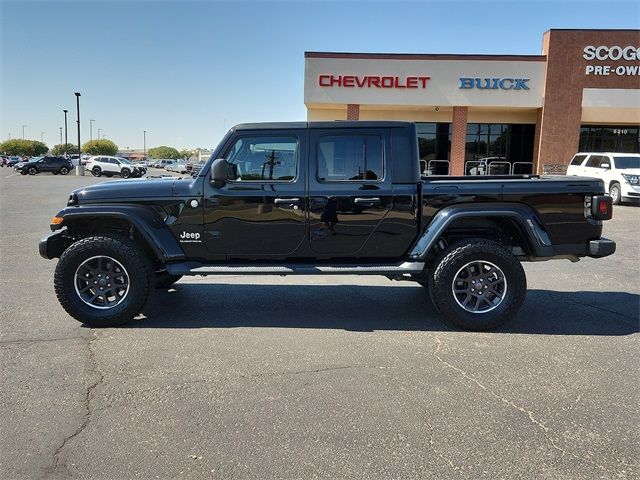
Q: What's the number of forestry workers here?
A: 0